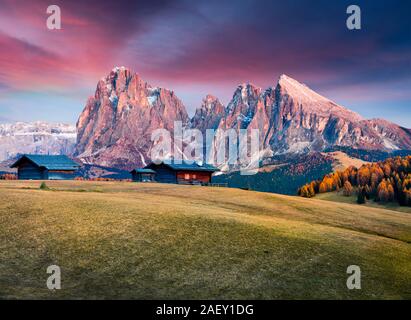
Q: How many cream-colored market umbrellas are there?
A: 0